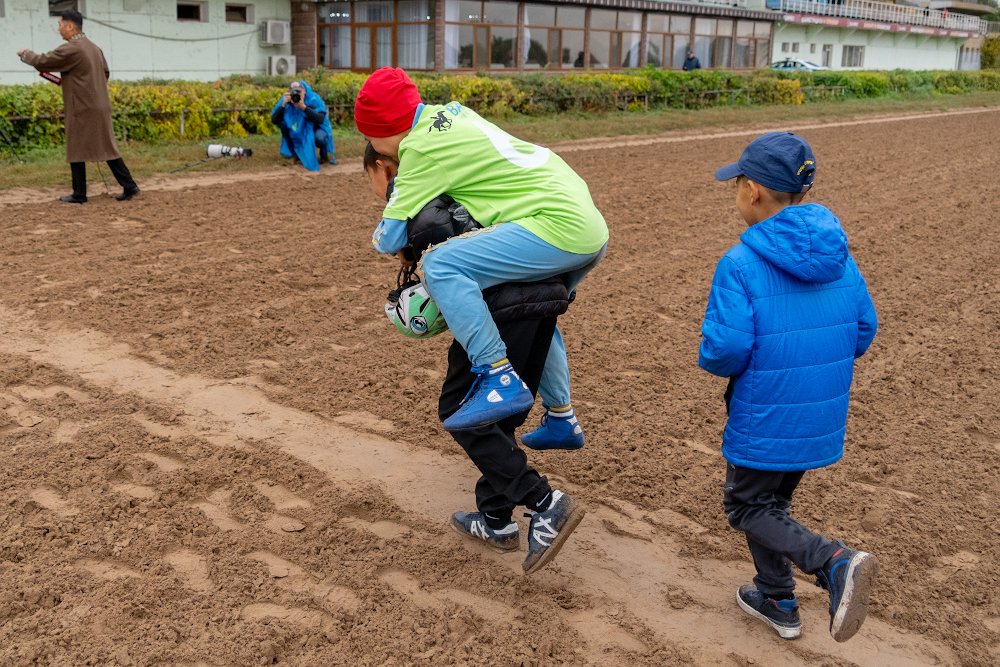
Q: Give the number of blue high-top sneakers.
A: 2